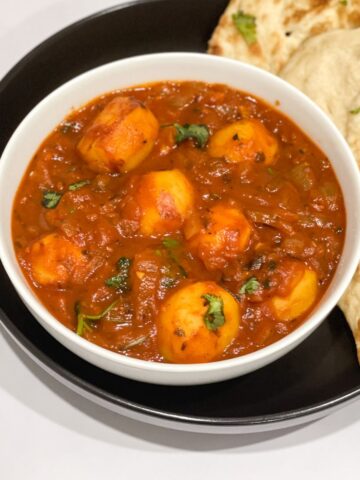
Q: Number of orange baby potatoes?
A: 7